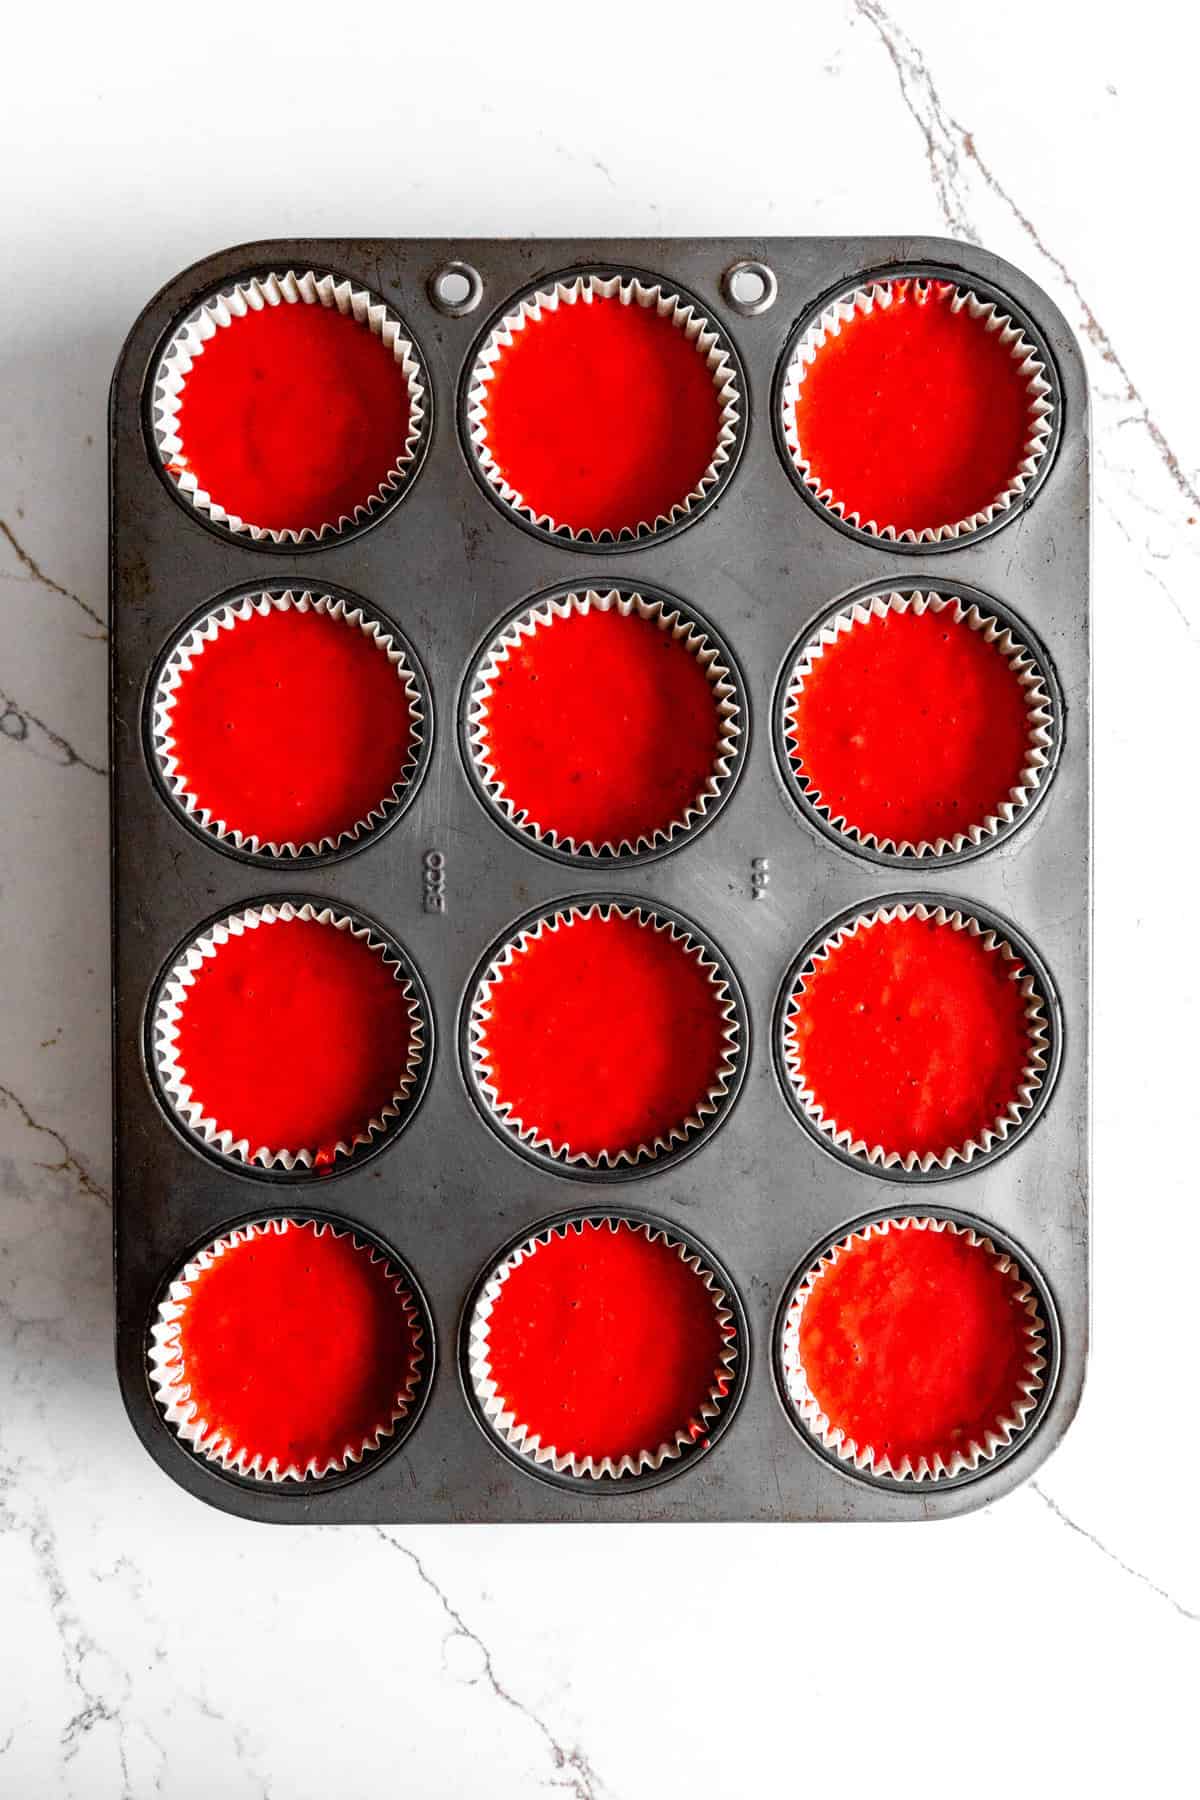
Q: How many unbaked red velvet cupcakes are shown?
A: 12